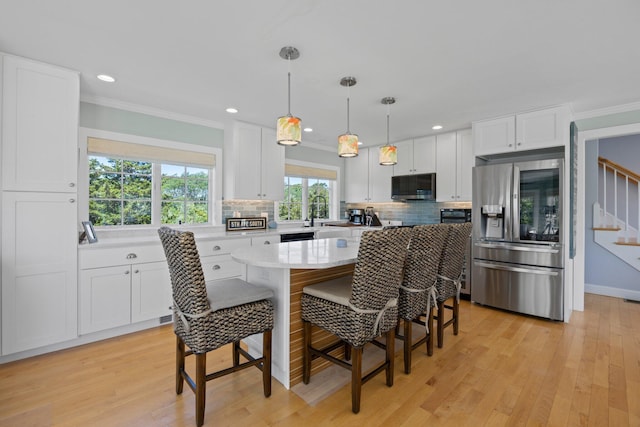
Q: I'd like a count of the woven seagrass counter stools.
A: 4